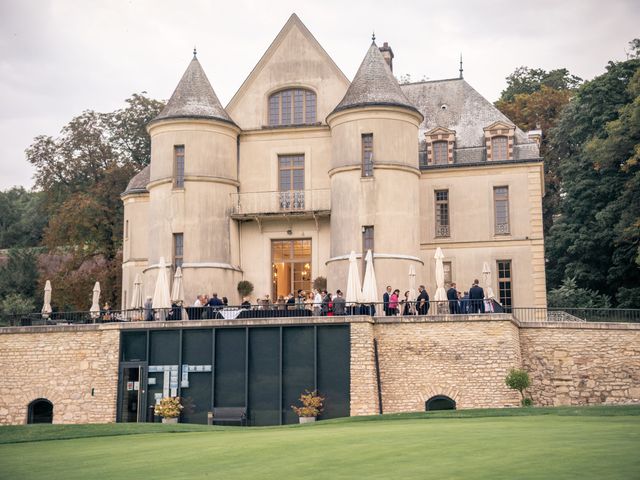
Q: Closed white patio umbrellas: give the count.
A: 10